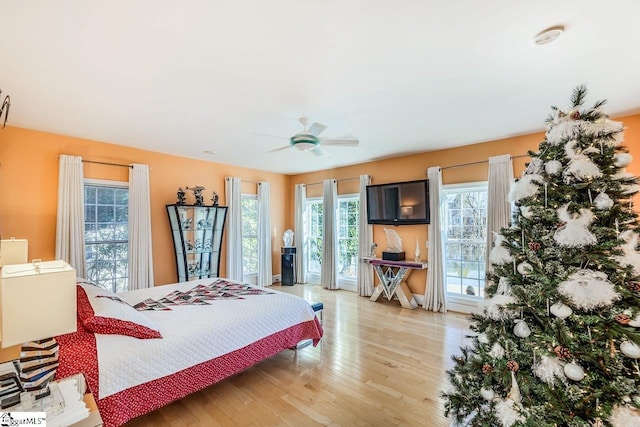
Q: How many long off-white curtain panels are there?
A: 9